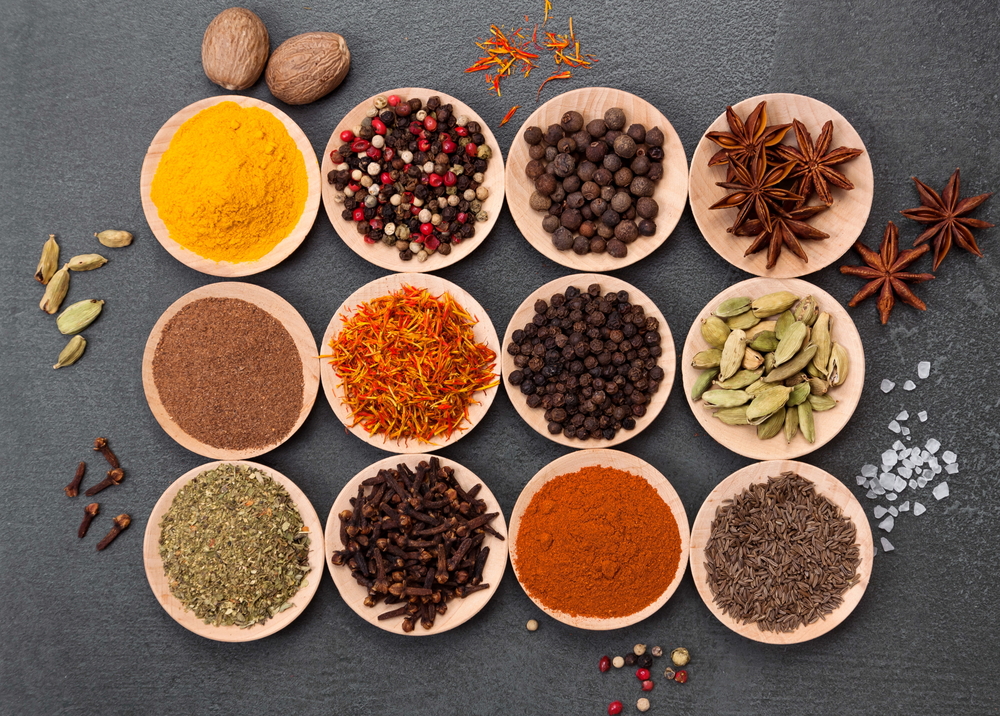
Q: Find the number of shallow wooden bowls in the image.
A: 12